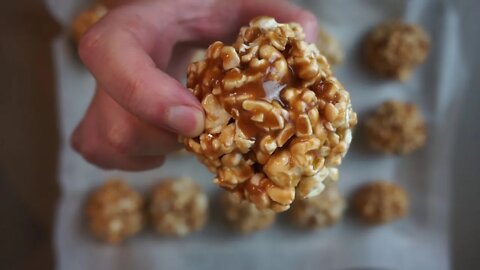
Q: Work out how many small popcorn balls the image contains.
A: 9